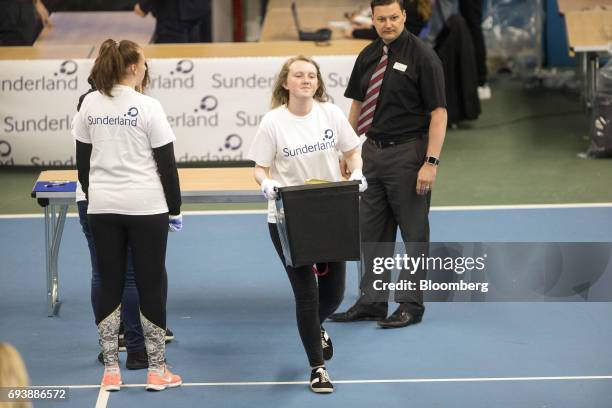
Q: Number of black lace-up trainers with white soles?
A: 2